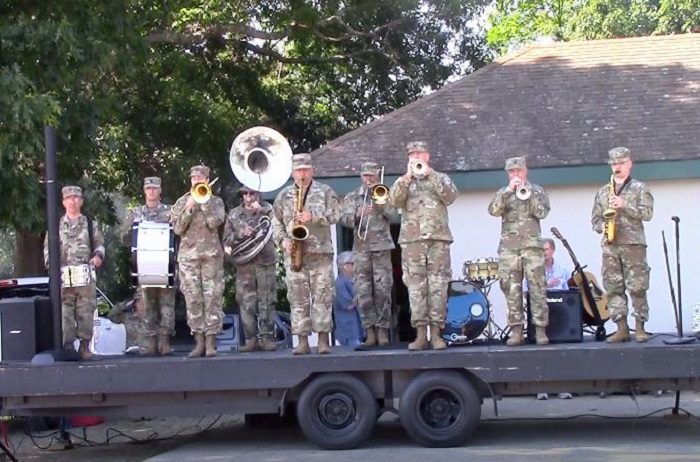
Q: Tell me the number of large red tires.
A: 0